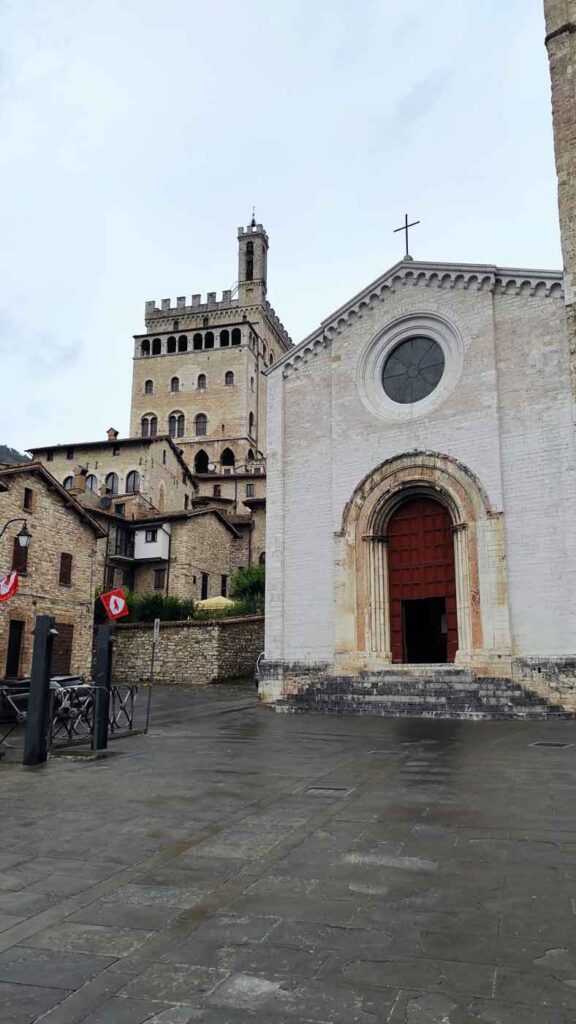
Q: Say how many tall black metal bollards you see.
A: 2